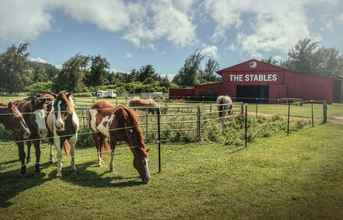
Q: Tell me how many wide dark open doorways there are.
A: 1